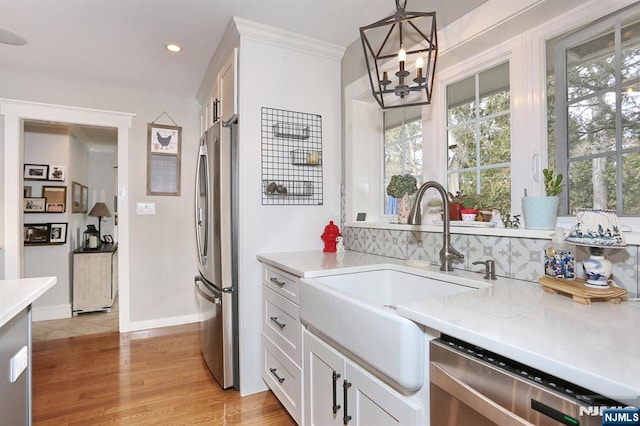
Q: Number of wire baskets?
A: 3